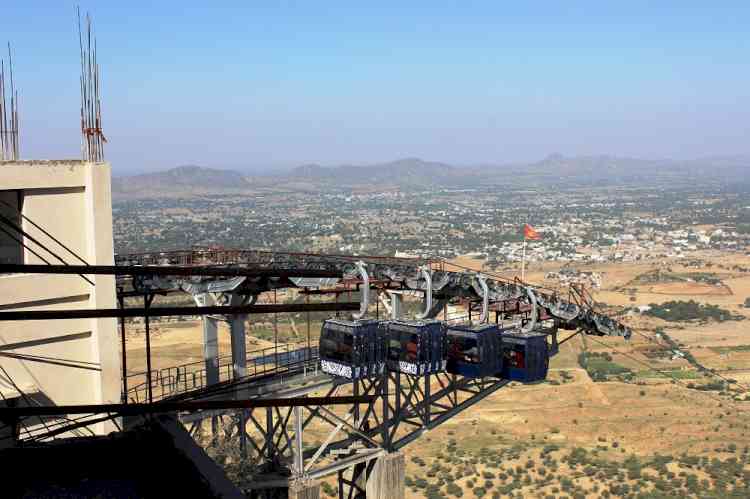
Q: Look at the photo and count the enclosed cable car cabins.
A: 4